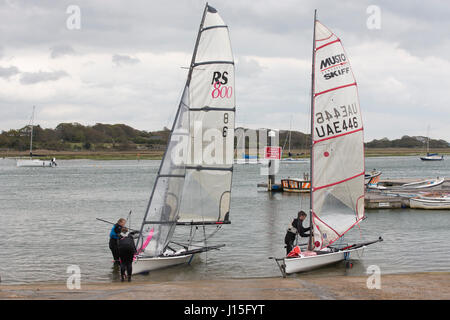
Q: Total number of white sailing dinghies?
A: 2